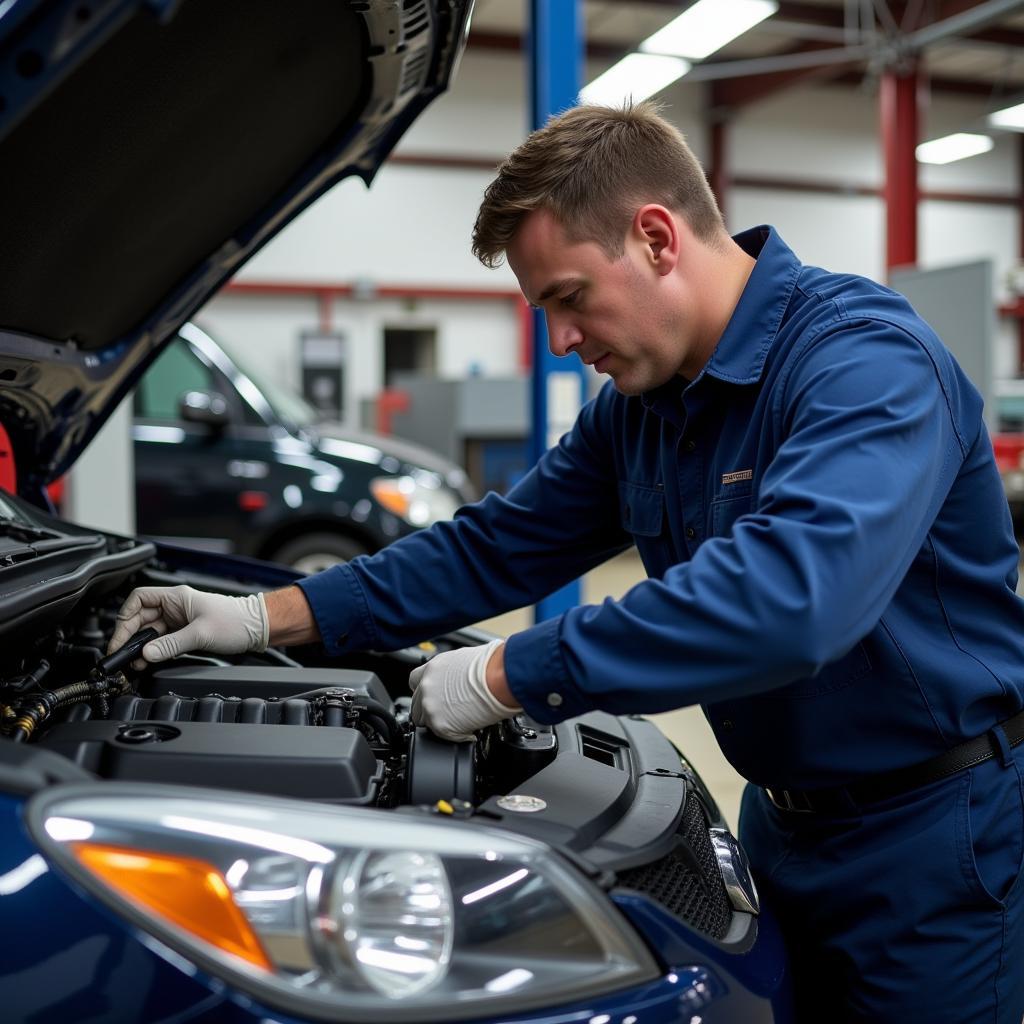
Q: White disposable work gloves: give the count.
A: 2